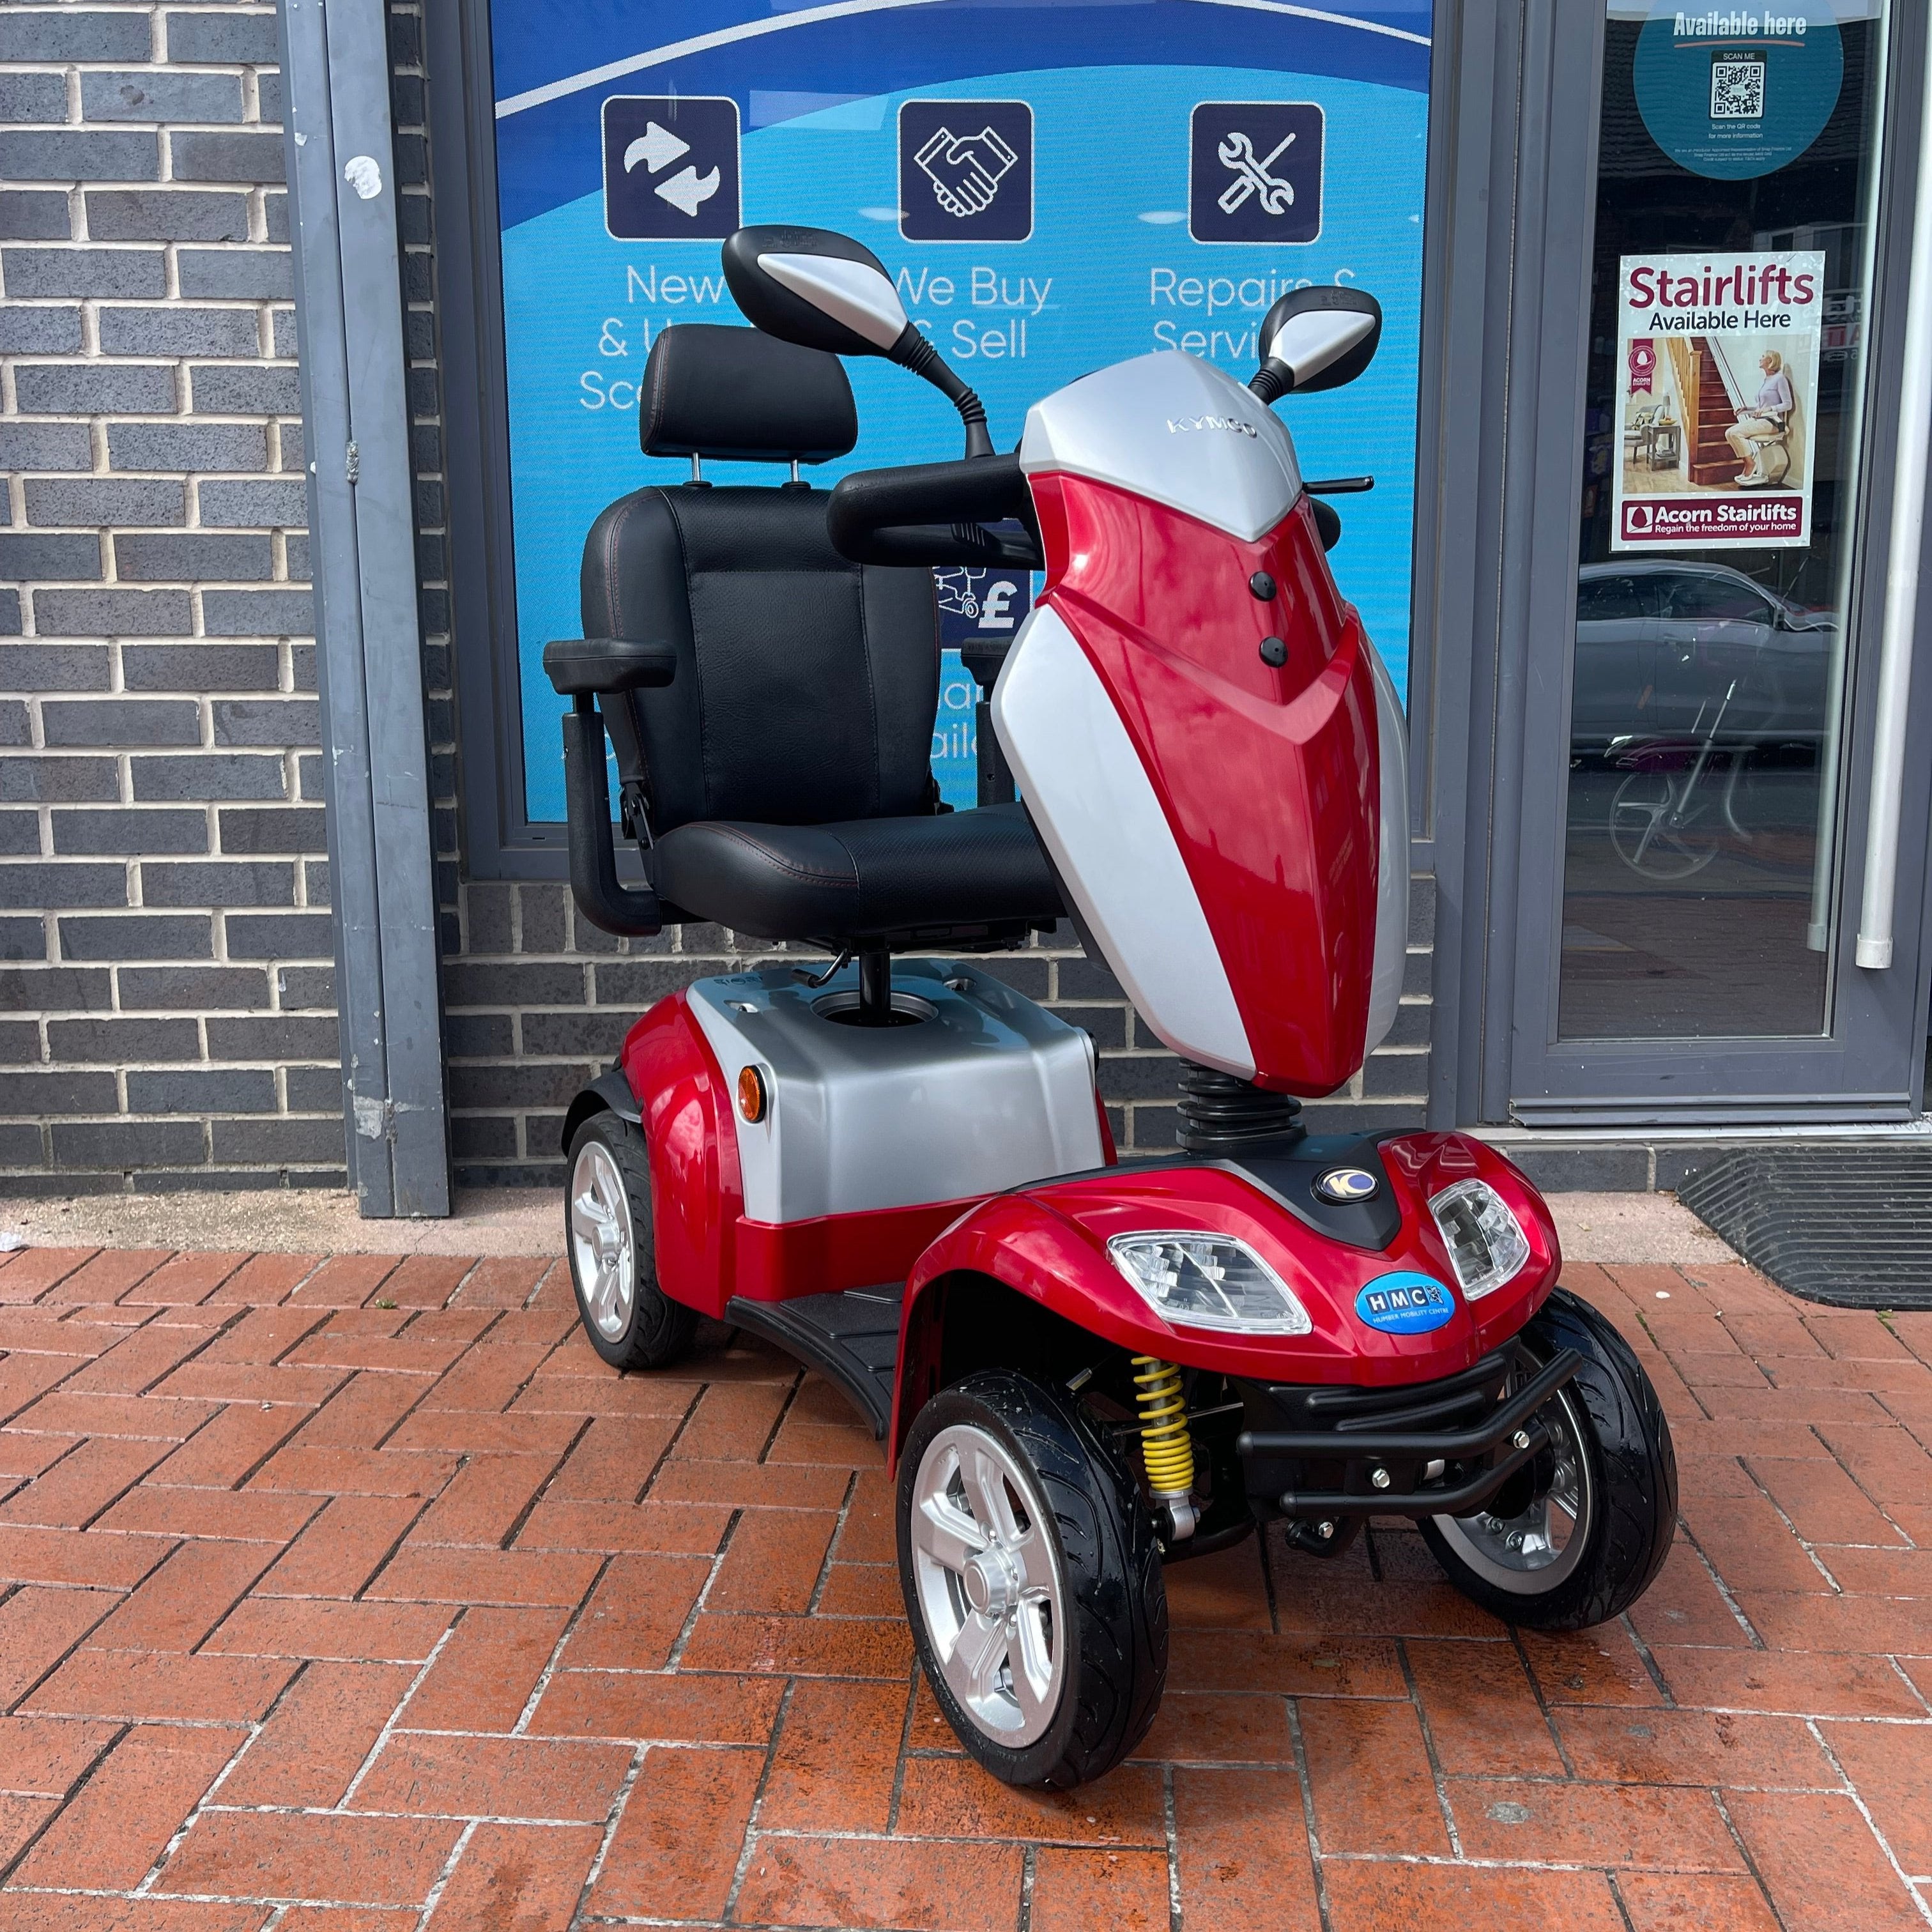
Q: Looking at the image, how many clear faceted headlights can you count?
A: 2